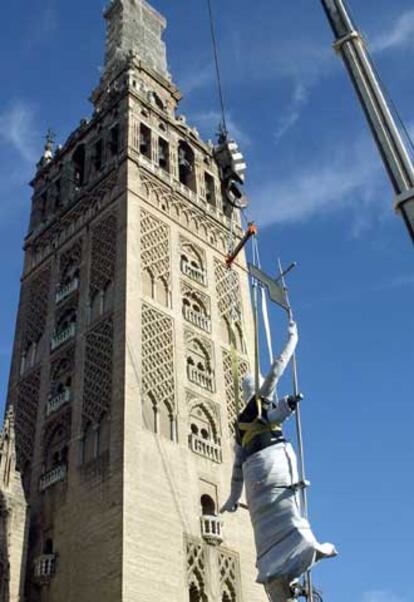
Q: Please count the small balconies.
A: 10